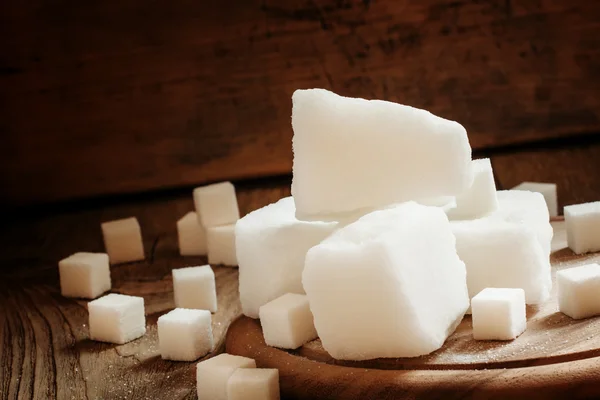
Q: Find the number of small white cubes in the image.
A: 15